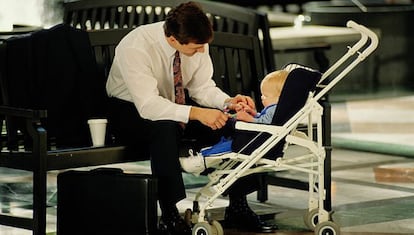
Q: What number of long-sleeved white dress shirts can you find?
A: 1